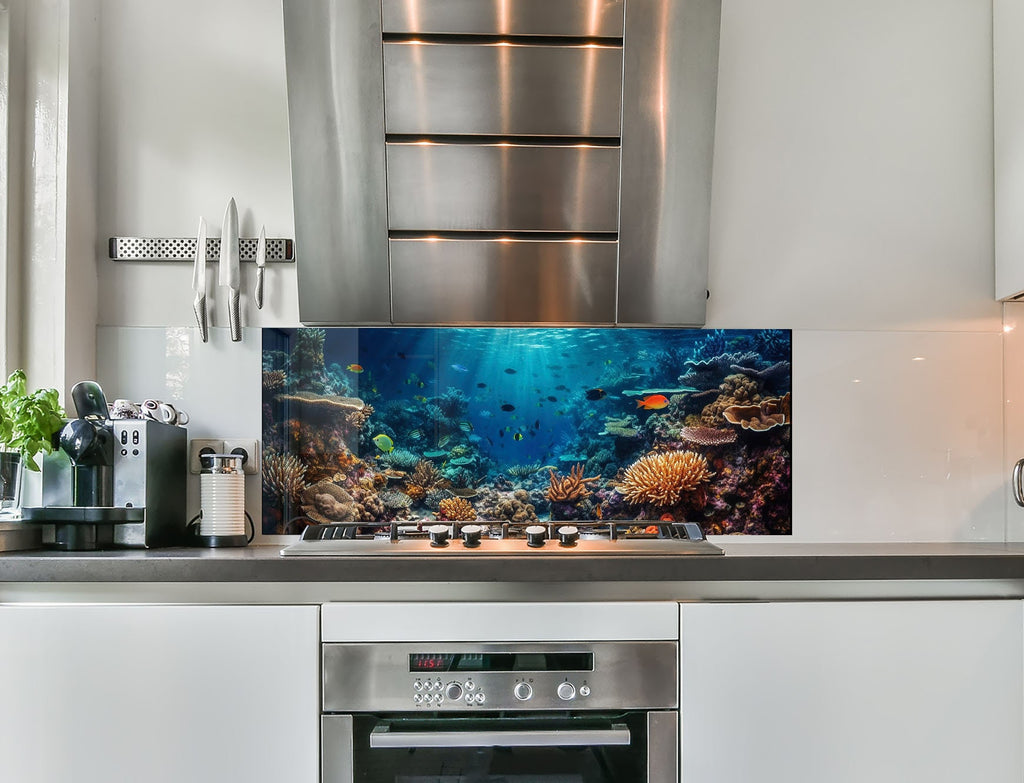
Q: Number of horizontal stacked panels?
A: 4